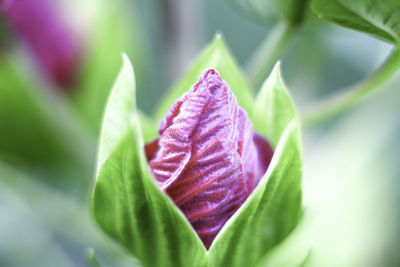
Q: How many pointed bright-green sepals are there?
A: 5